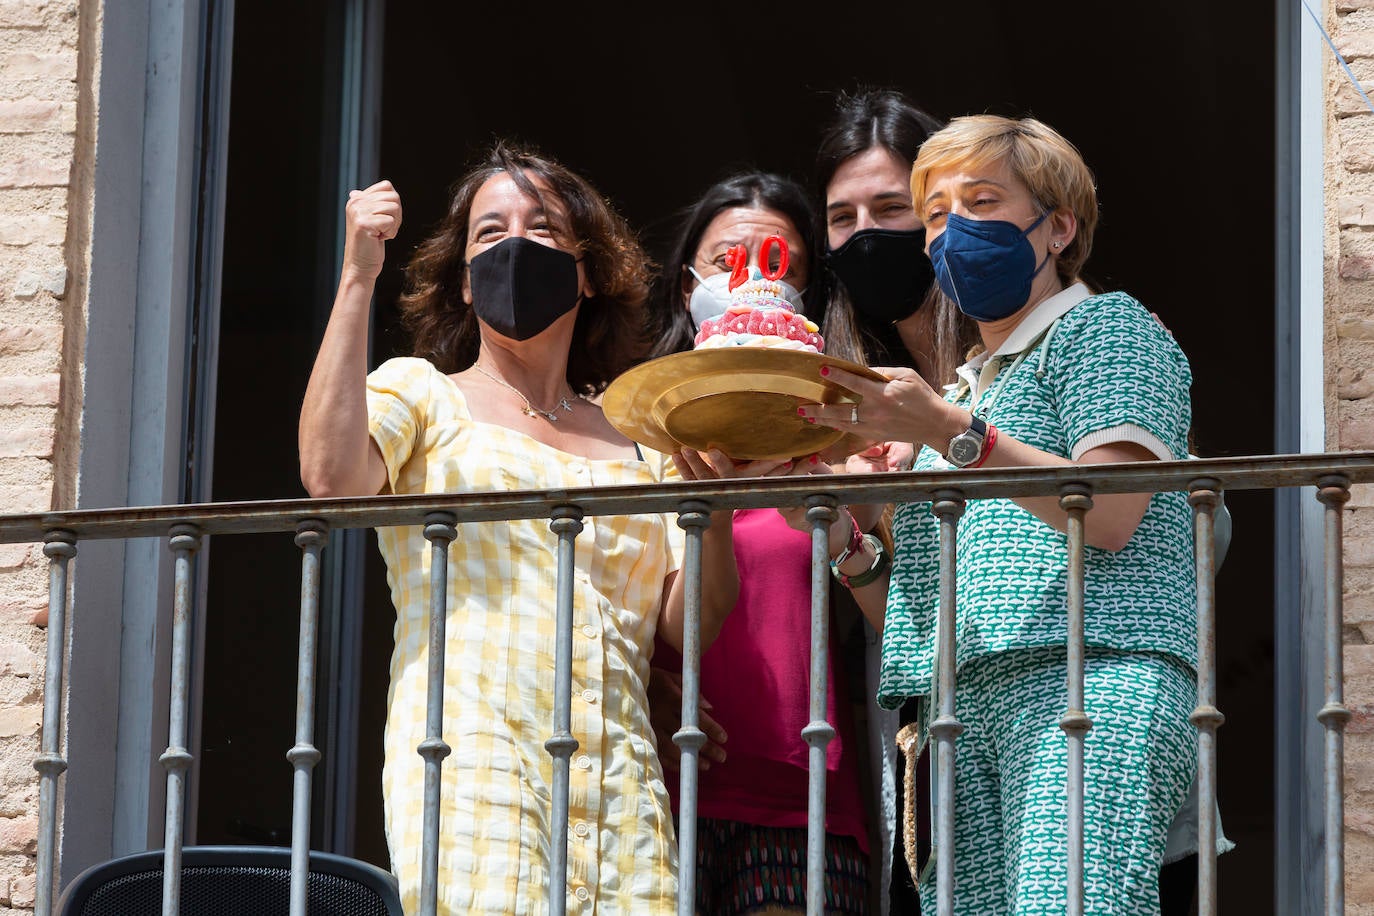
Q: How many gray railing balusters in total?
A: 11